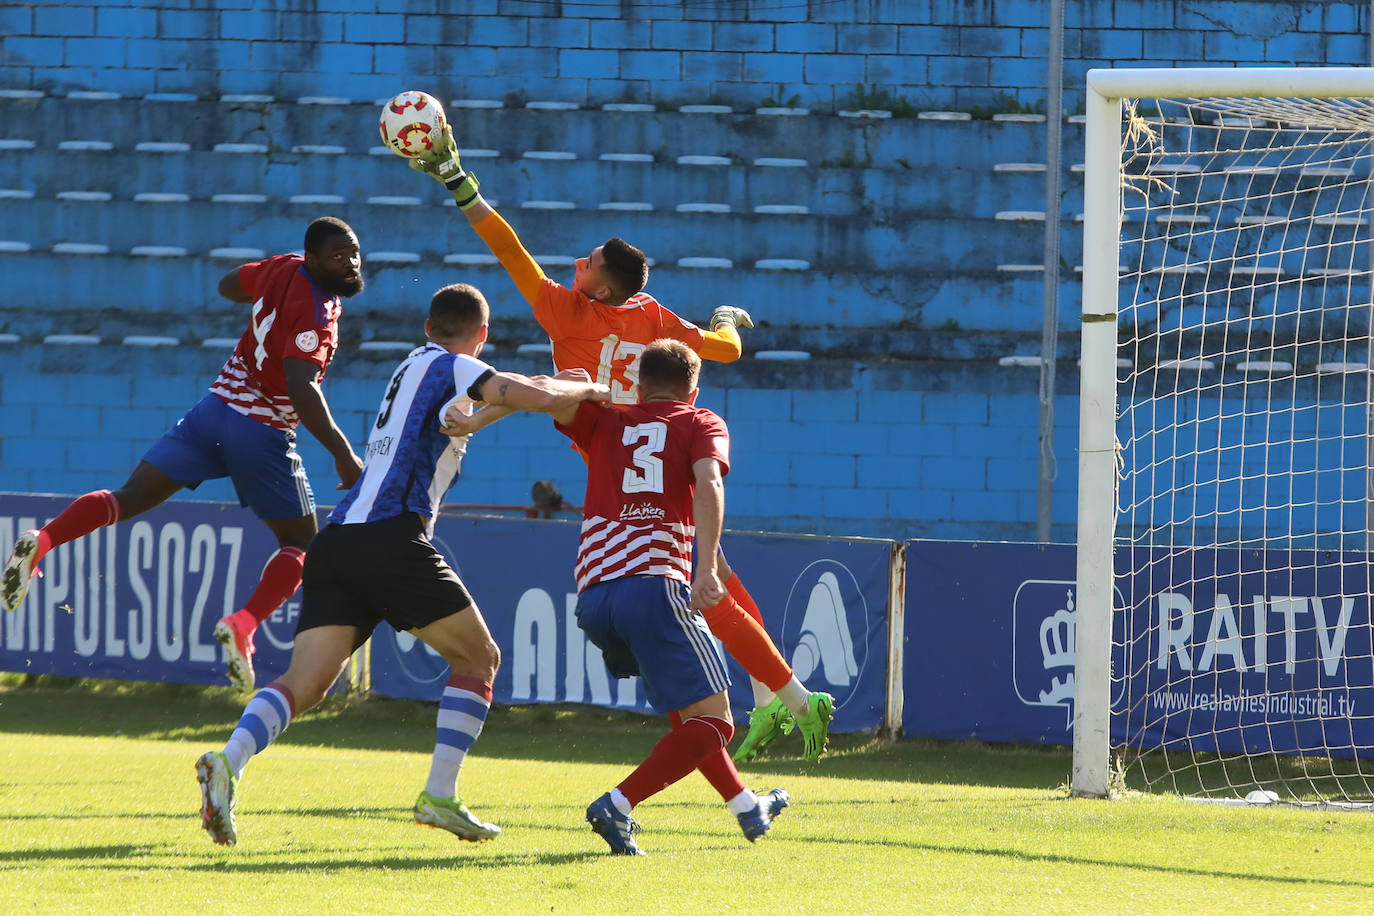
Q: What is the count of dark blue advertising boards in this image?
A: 3